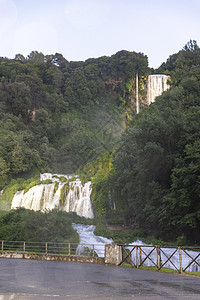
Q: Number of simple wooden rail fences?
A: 1